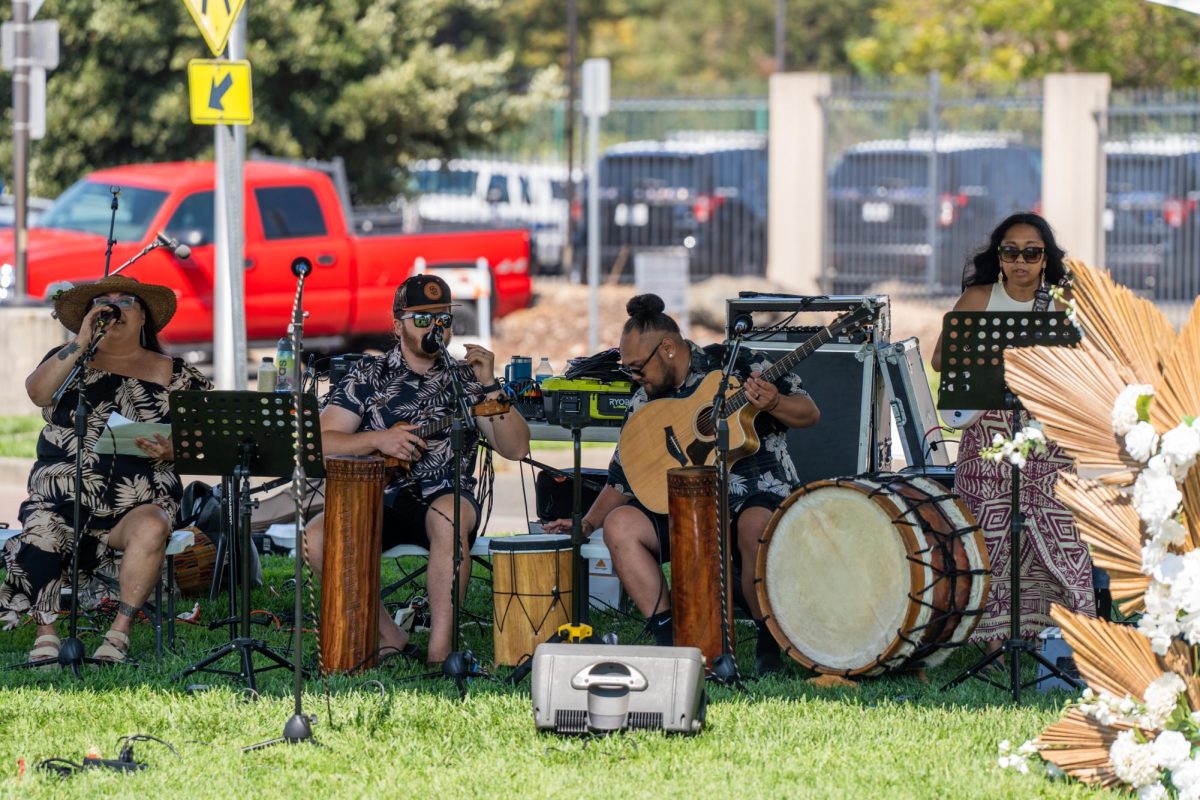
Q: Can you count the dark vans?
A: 3